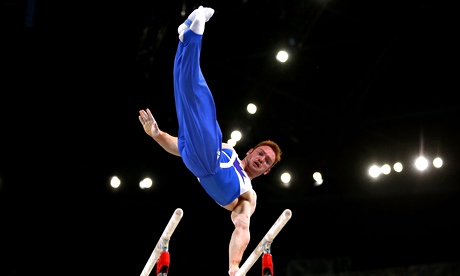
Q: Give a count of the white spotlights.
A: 13